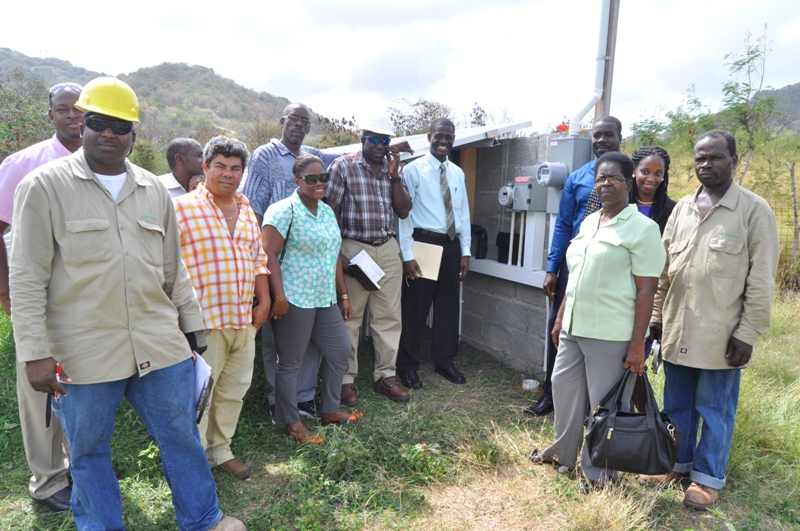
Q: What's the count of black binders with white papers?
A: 1